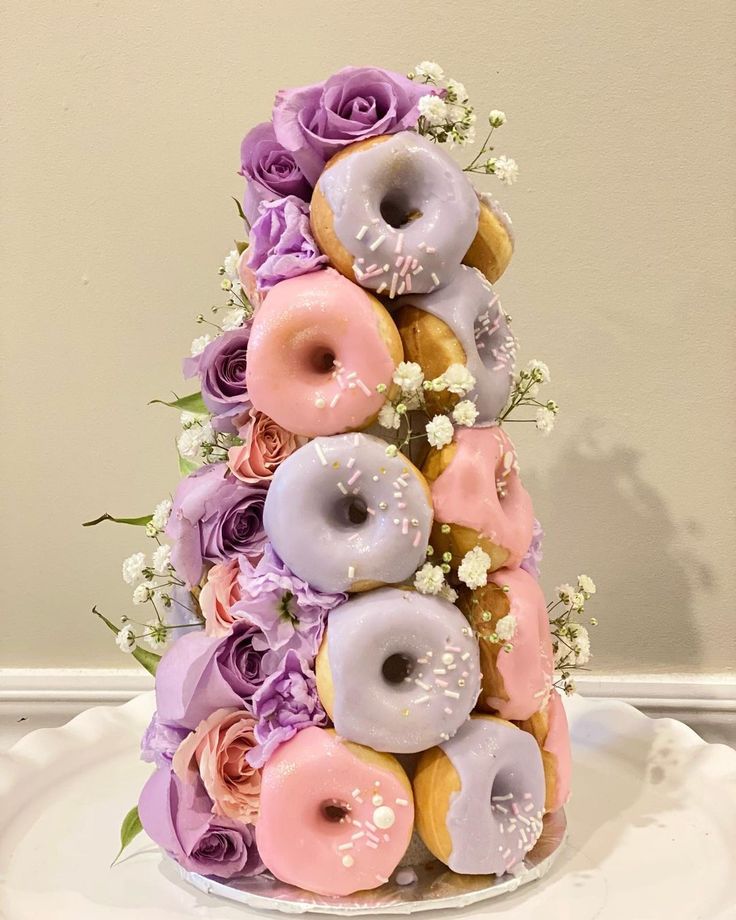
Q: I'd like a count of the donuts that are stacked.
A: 11